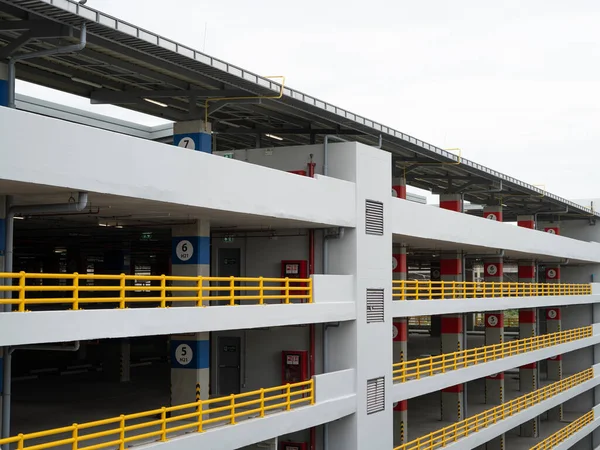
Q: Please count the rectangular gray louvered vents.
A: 3